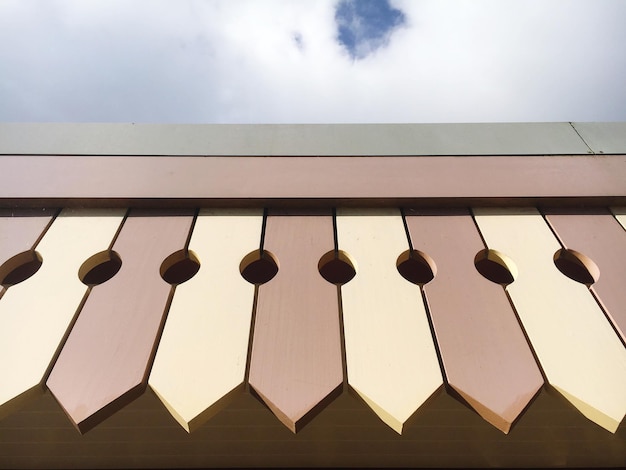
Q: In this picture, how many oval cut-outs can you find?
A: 8